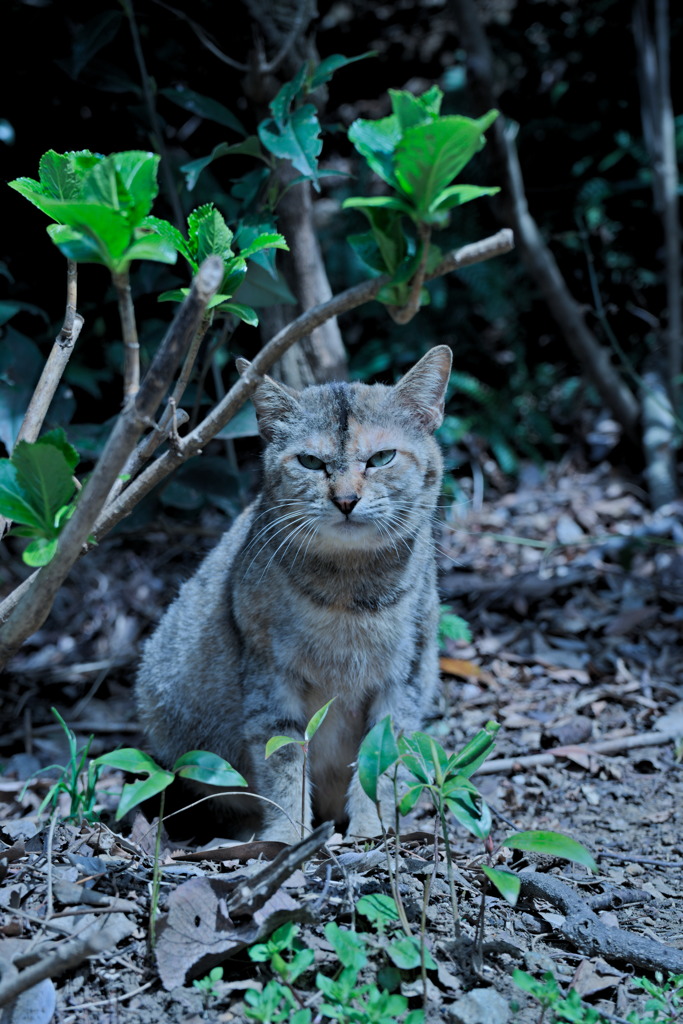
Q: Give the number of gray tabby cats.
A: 1